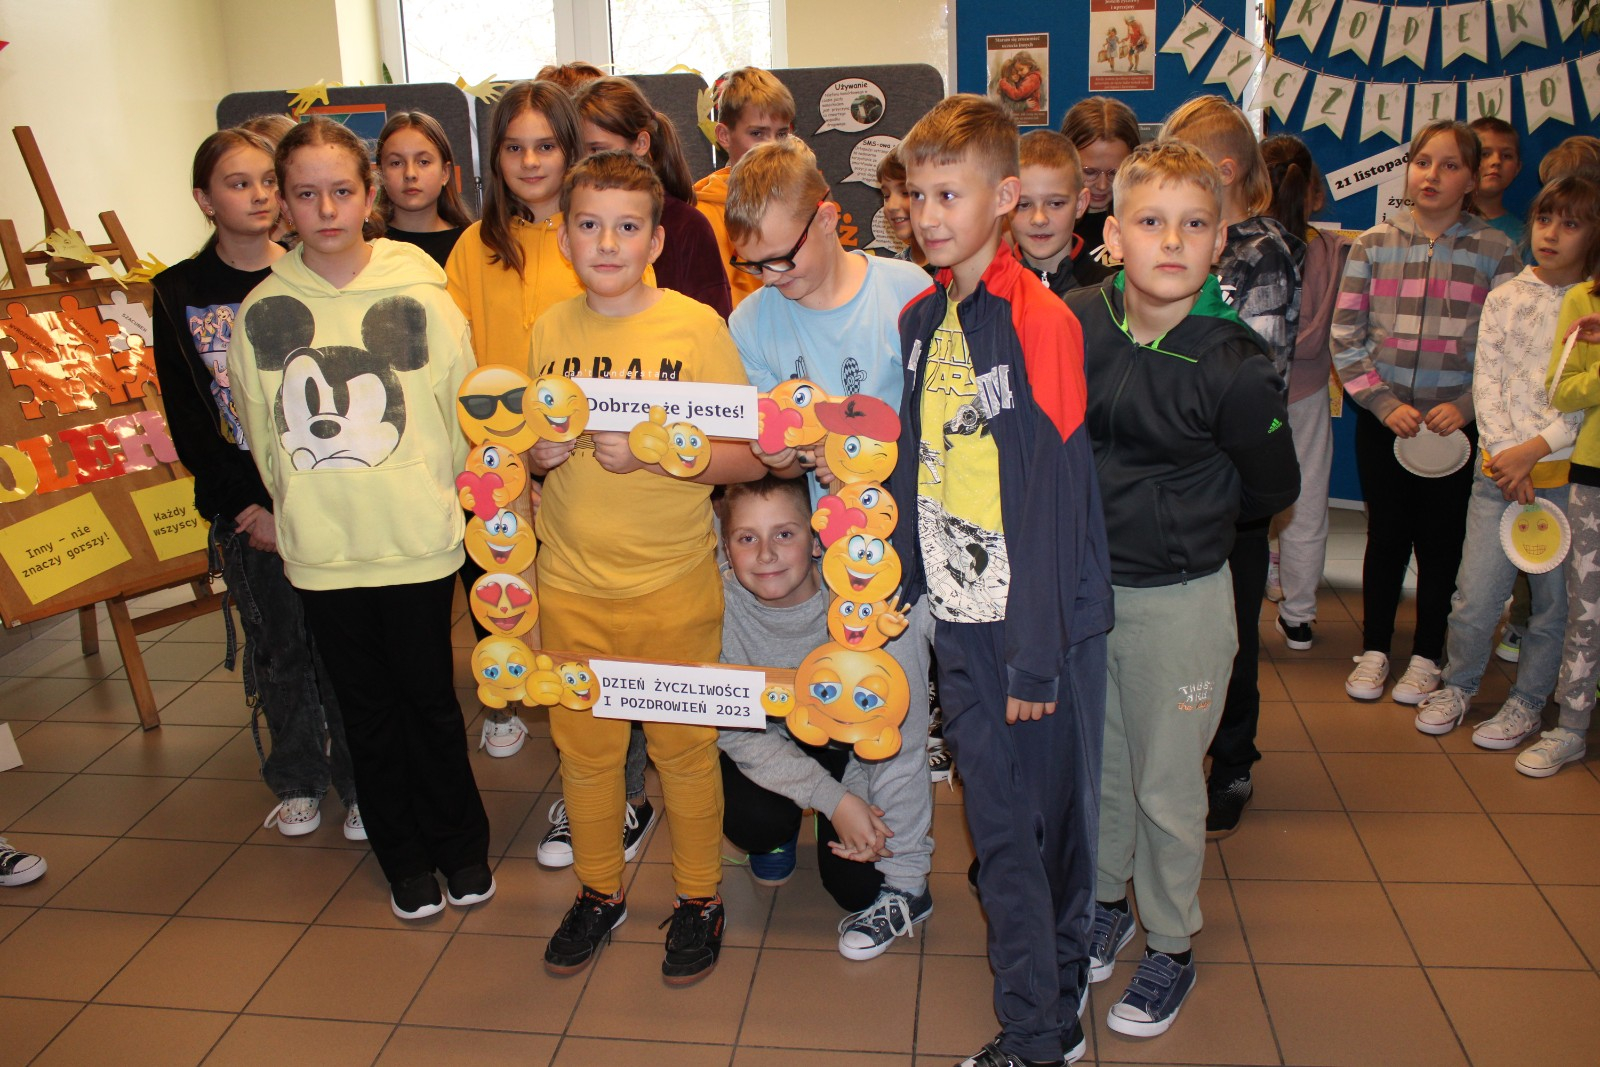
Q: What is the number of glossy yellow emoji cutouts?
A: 15